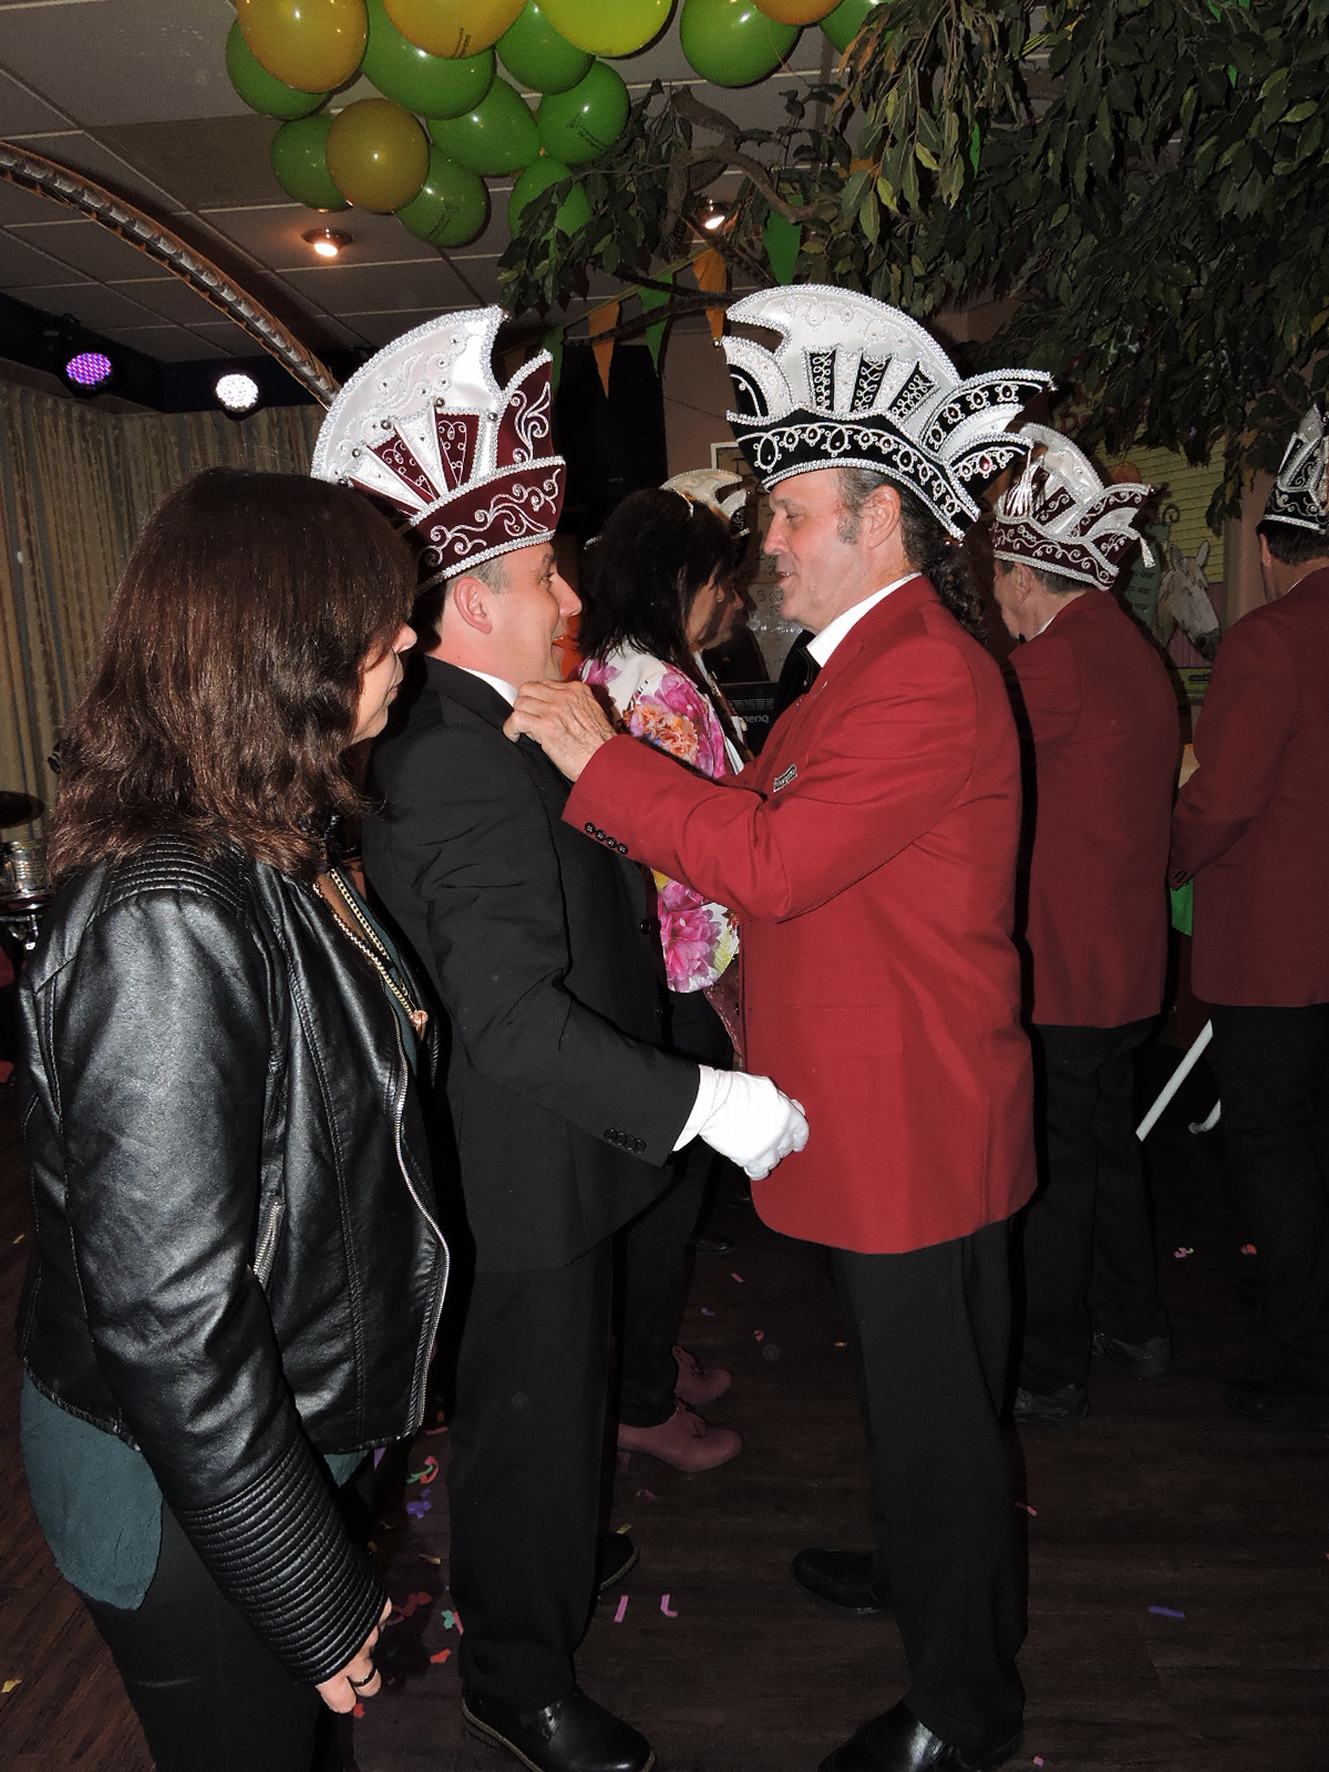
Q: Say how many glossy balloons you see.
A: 15